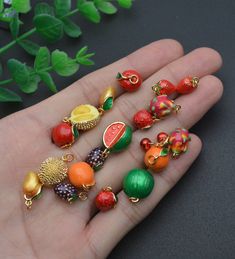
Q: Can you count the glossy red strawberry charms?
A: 2